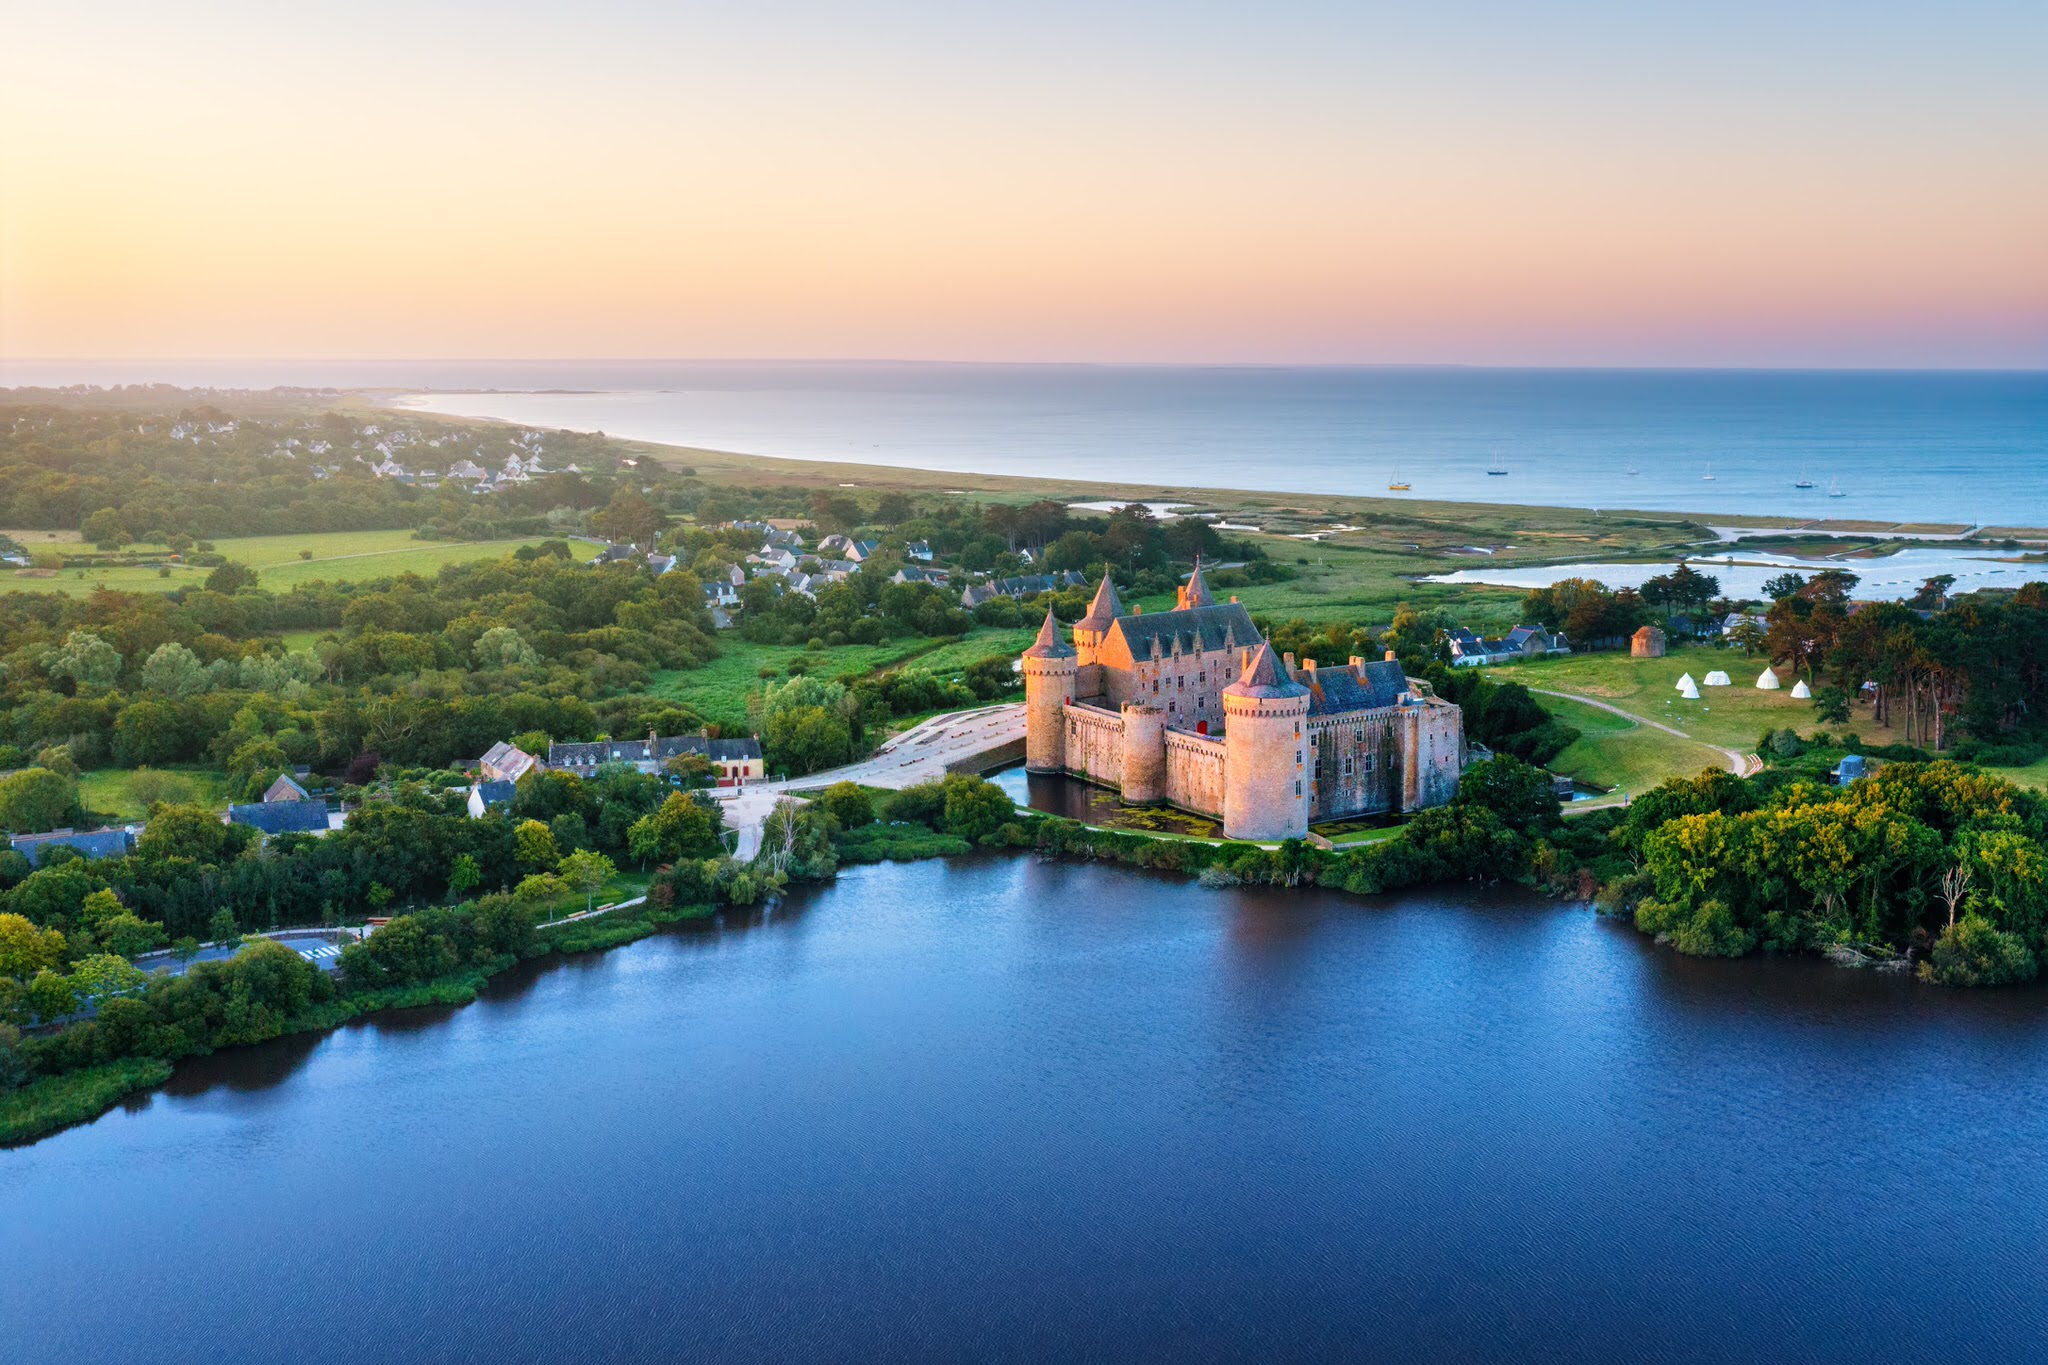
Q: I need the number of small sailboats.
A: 6